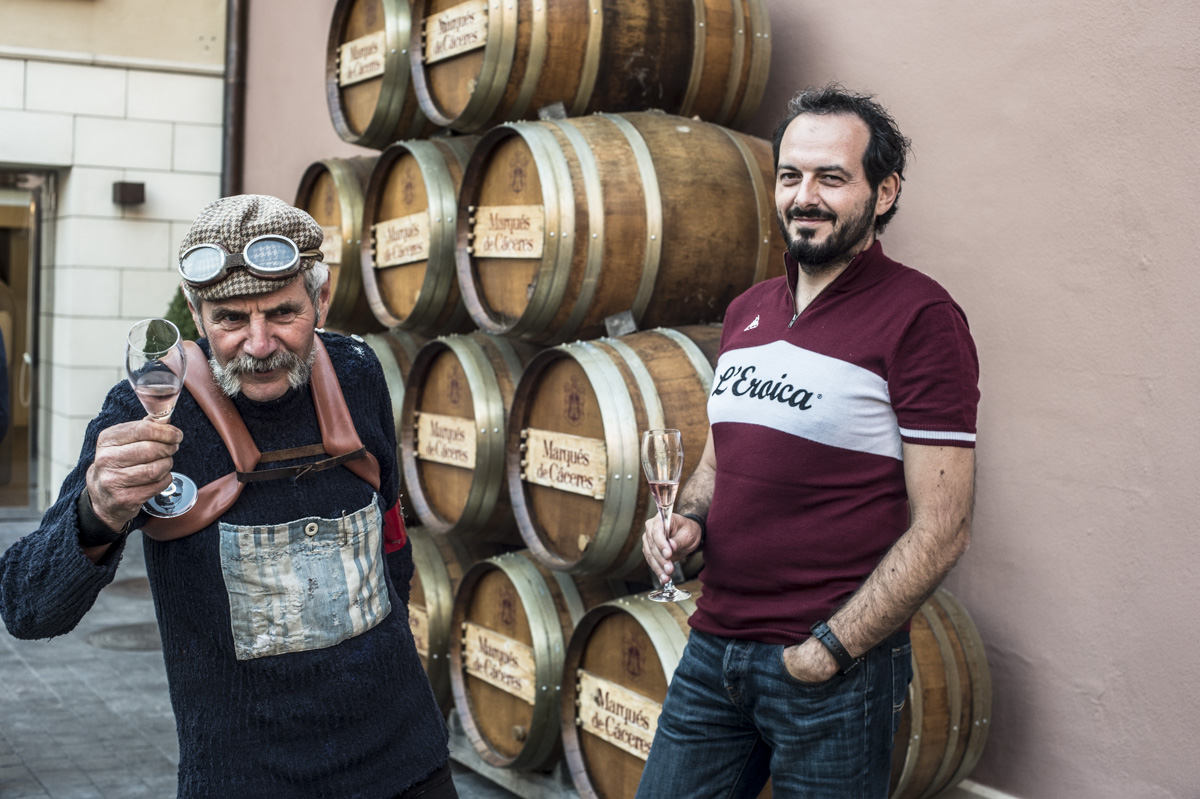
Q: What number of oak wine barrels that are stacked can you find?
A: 11